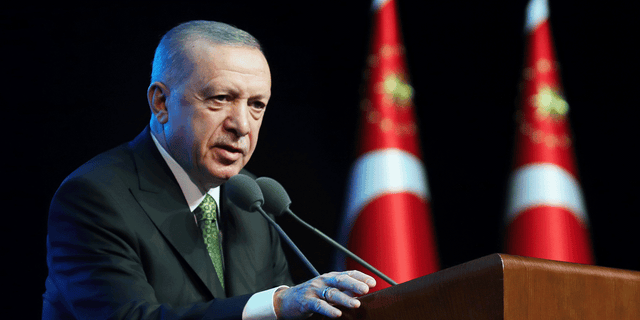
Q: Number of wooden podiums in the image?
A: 1